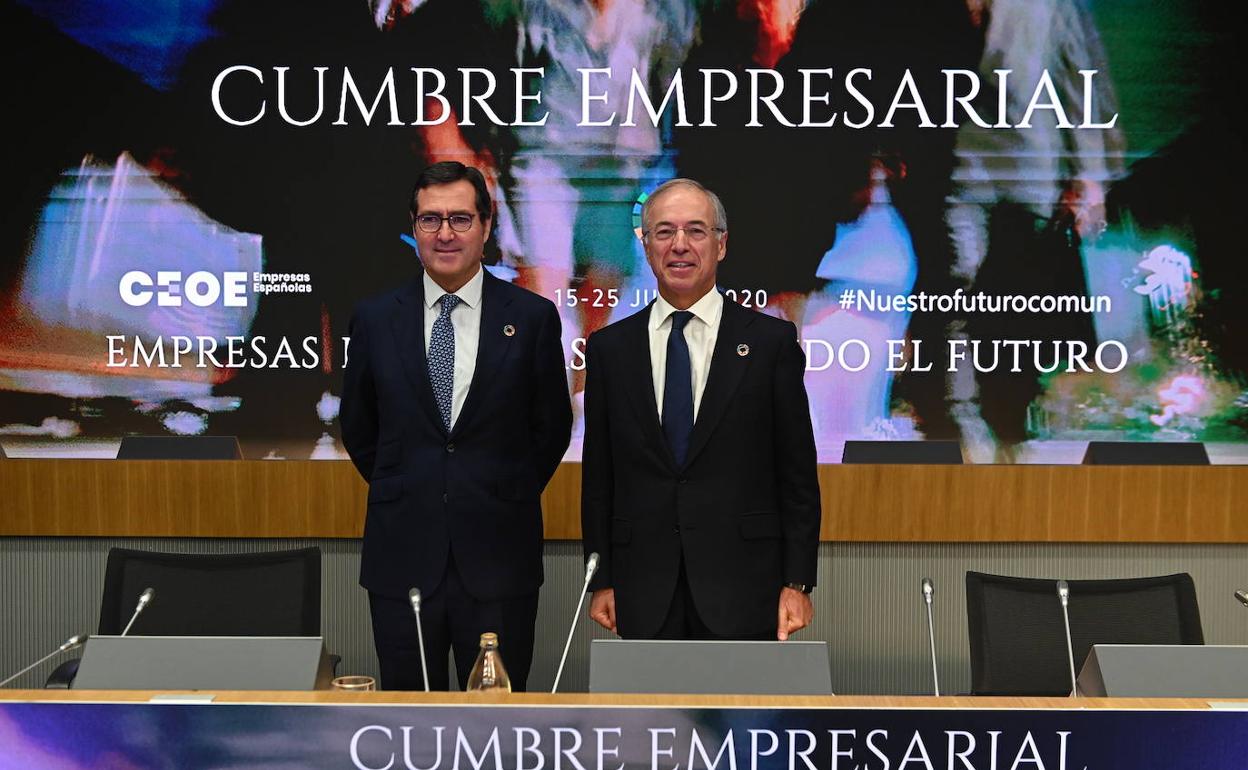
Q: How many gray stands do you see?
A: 3